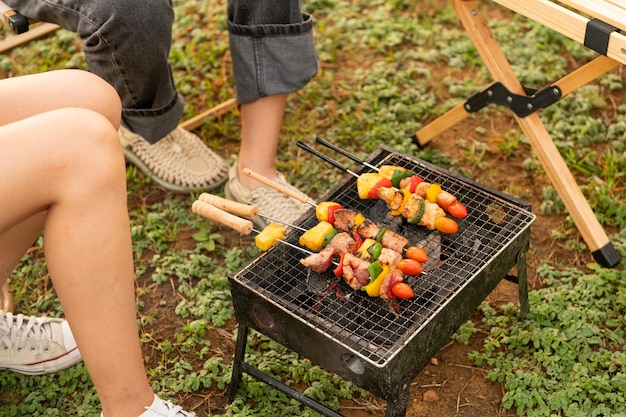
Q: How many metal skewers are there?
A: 5